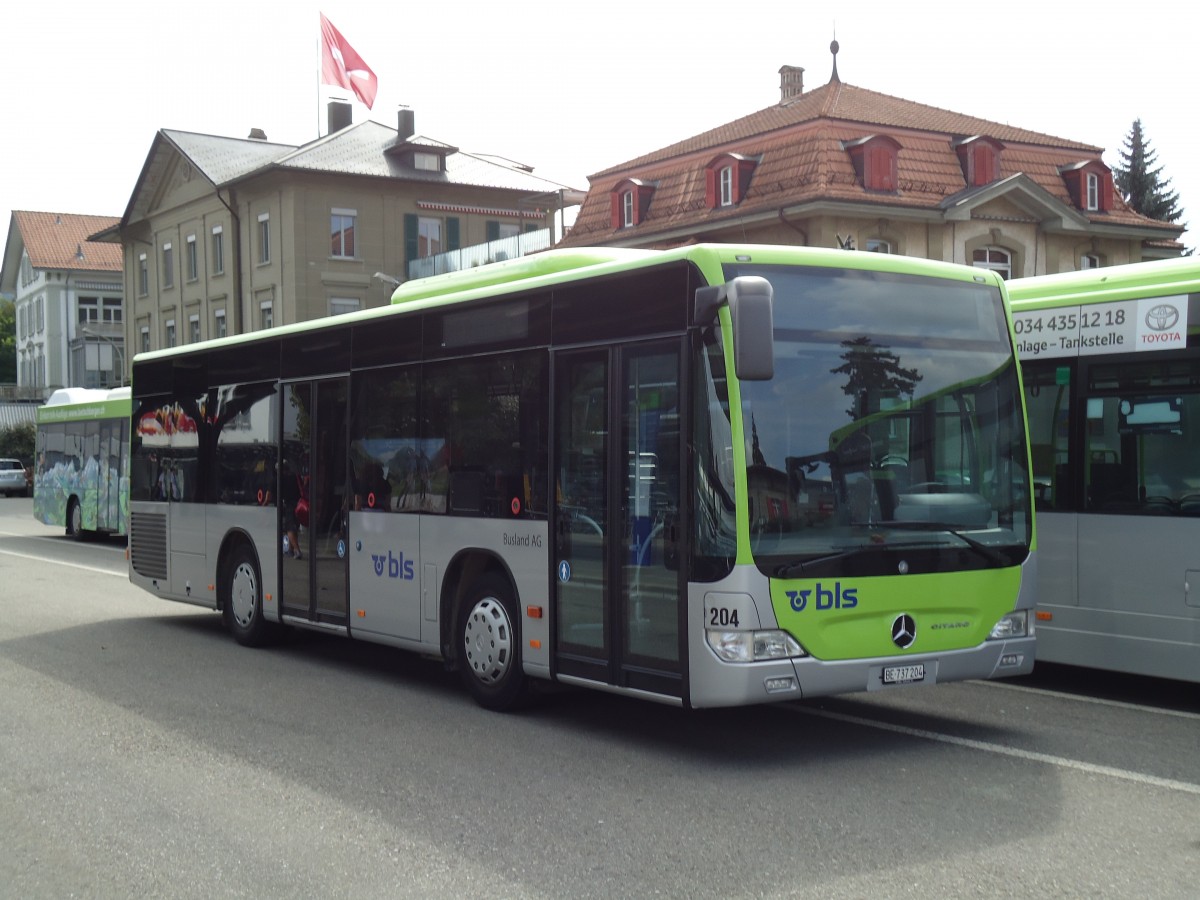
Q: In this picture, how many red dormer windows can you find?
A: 5